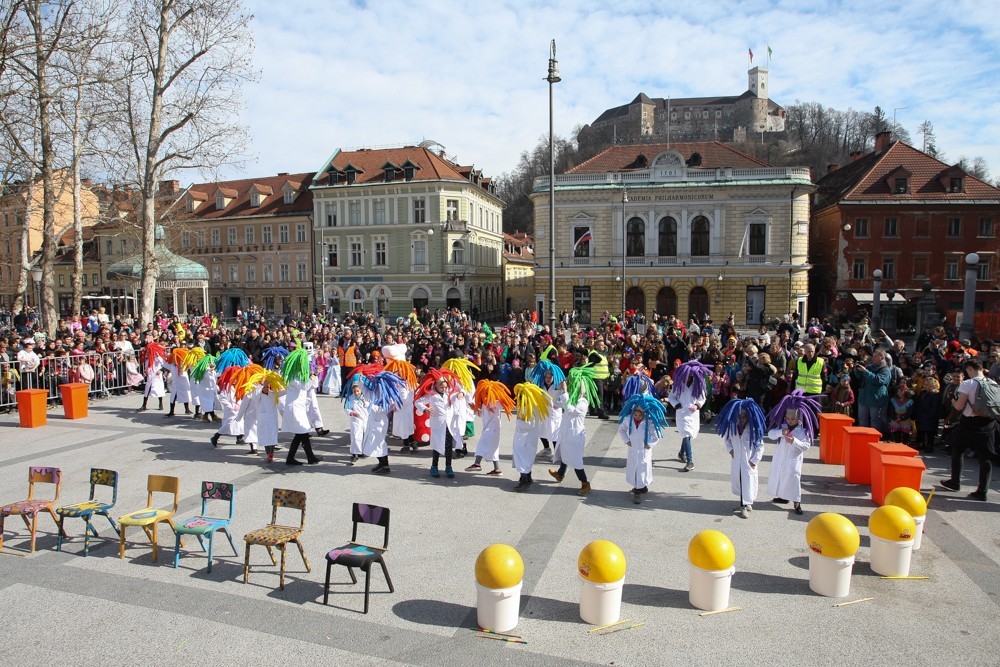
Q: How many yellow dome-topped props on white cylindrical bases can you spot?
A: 6